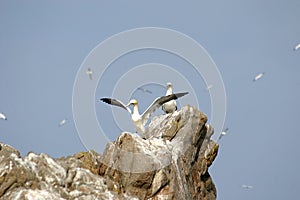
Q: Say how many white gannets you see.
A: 2